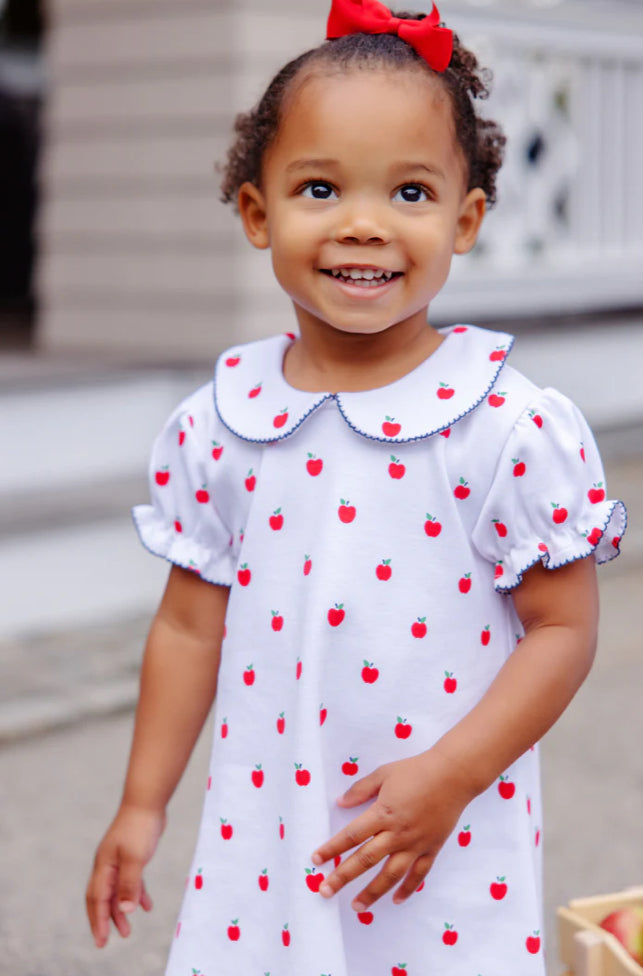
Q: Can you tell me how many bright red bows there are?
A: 1